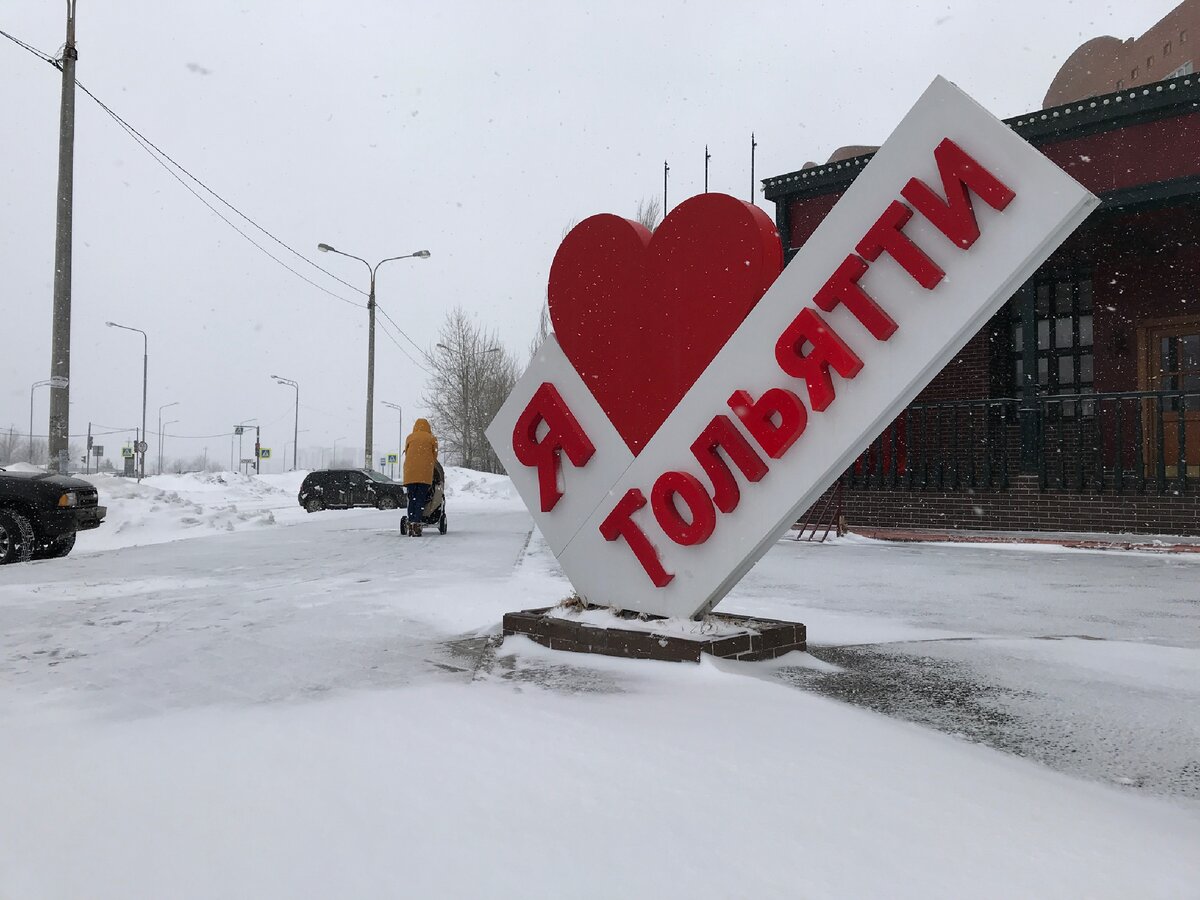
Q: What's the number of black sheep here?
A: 0